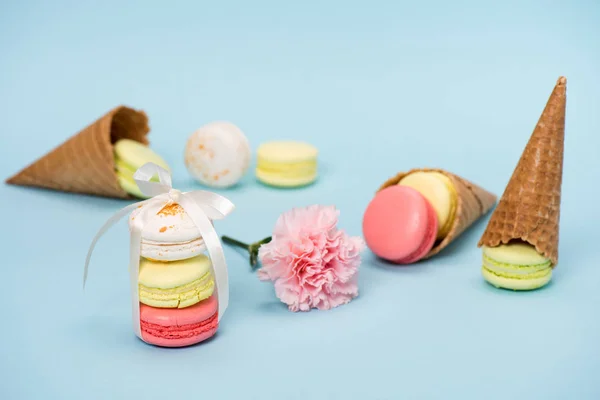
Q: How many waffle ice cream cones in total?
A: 3